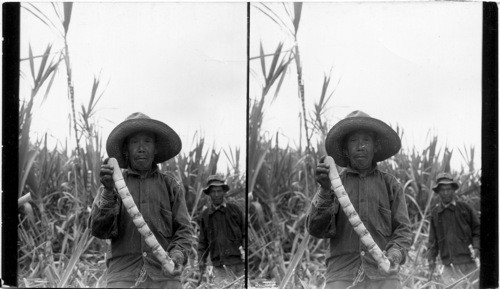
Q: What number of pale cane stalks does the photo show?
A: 2